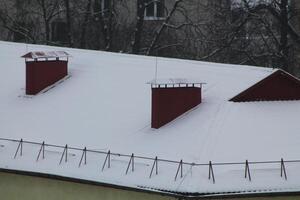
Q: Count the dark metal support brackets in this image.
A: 11